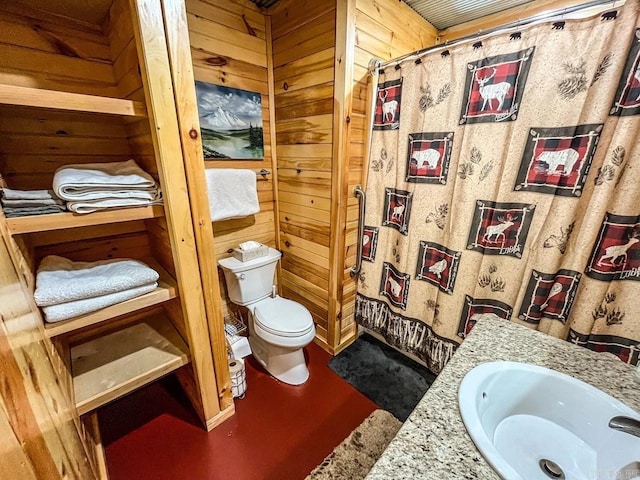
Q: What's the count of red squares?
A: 14